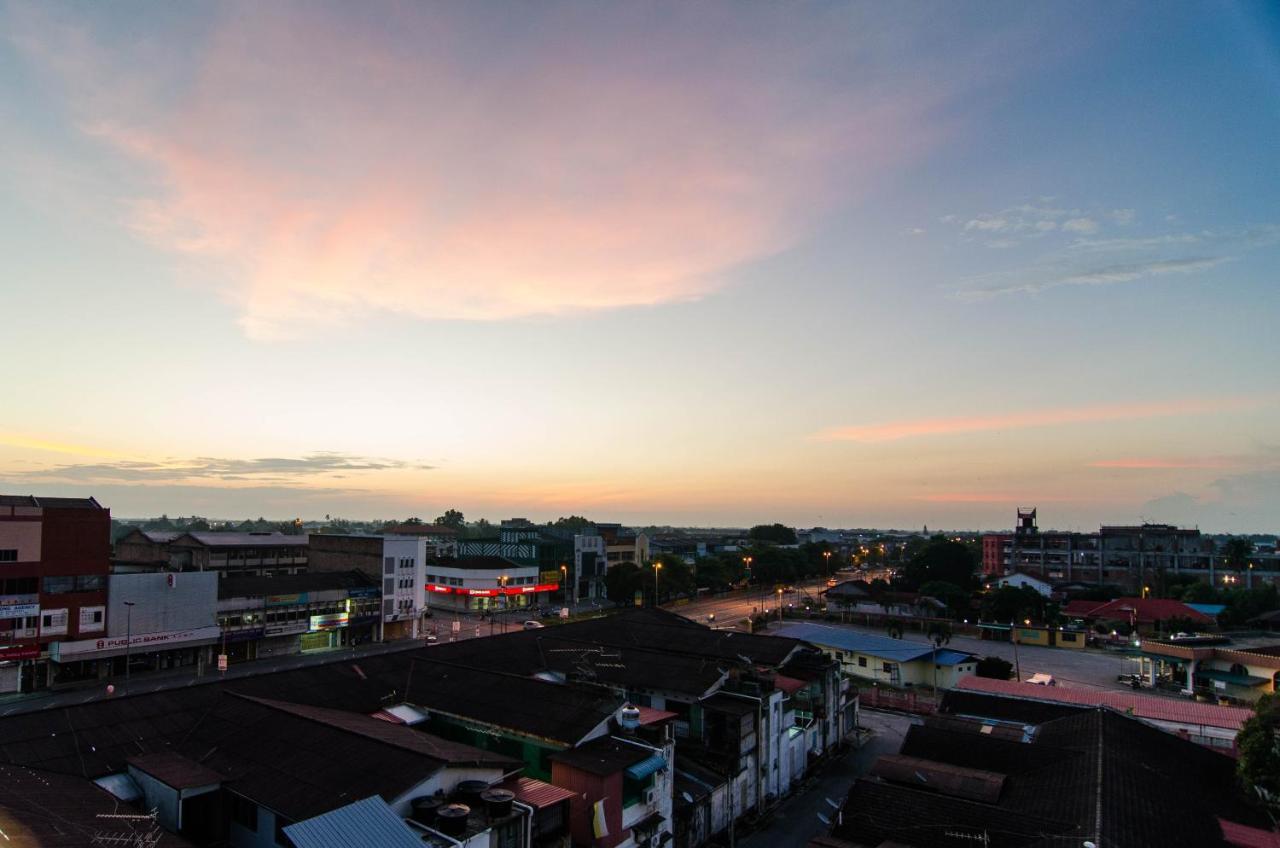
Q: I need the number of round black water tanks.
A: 4